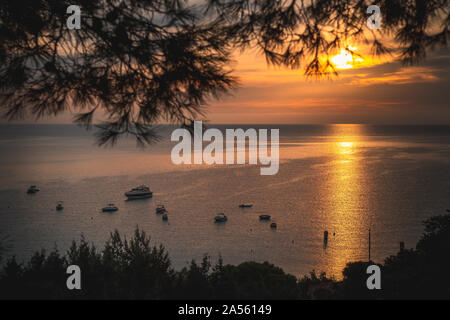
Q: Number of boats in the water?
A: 10